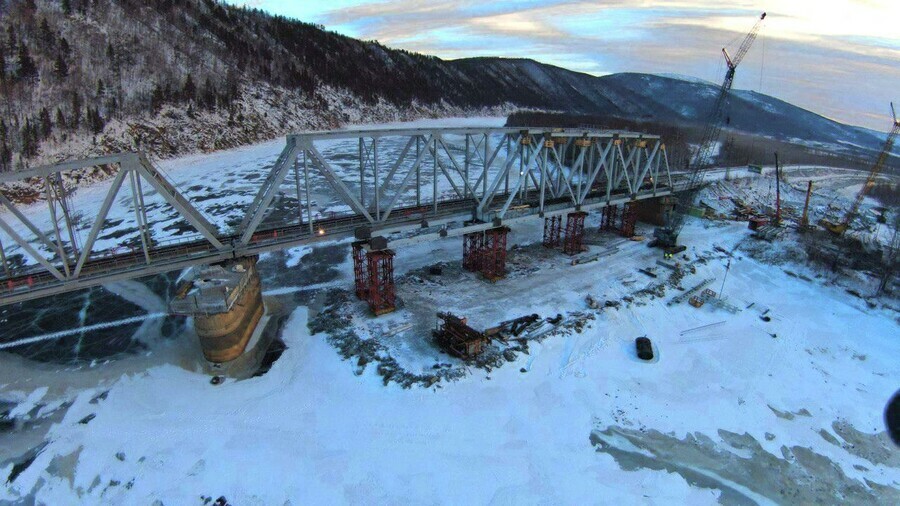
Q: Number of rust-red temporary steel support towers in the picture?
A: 8